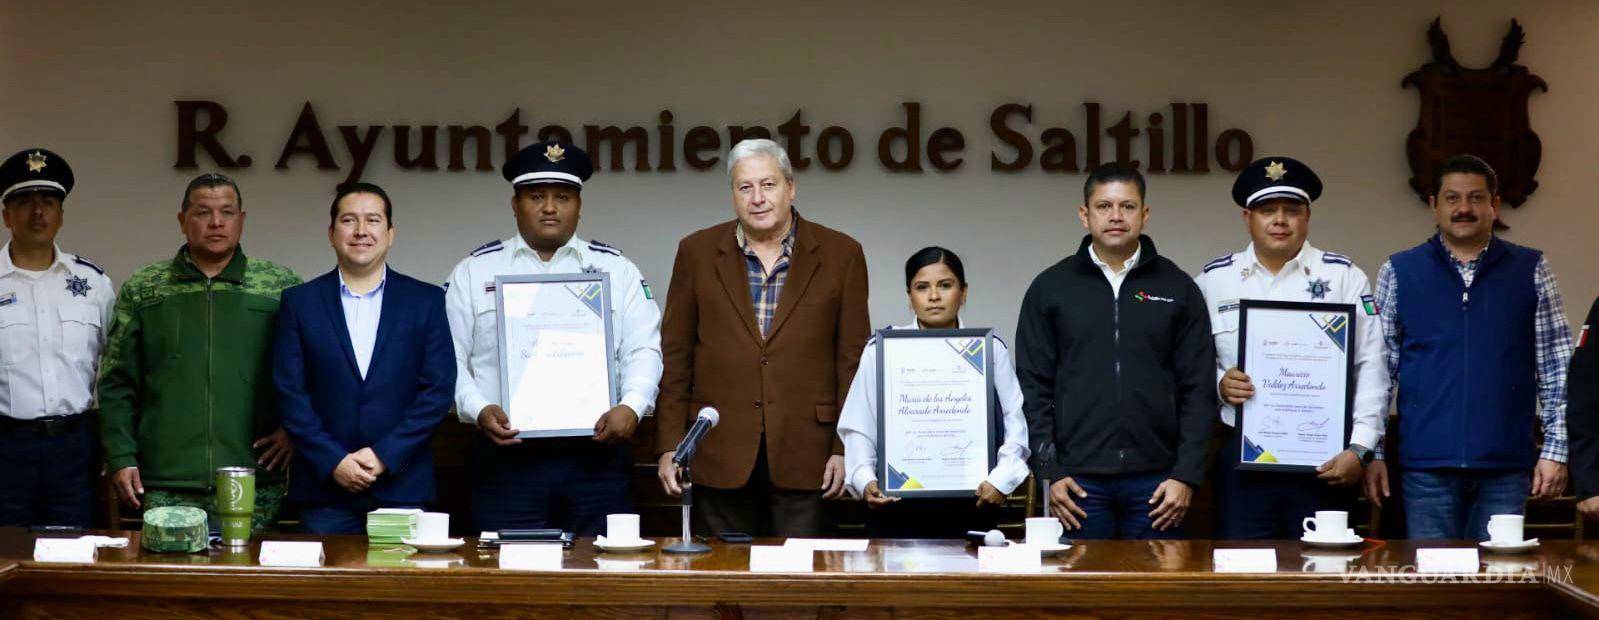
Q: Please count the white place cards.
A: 7